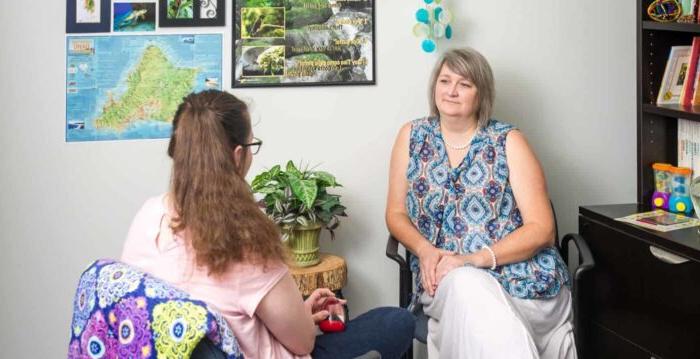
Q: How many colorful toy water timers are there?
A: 2